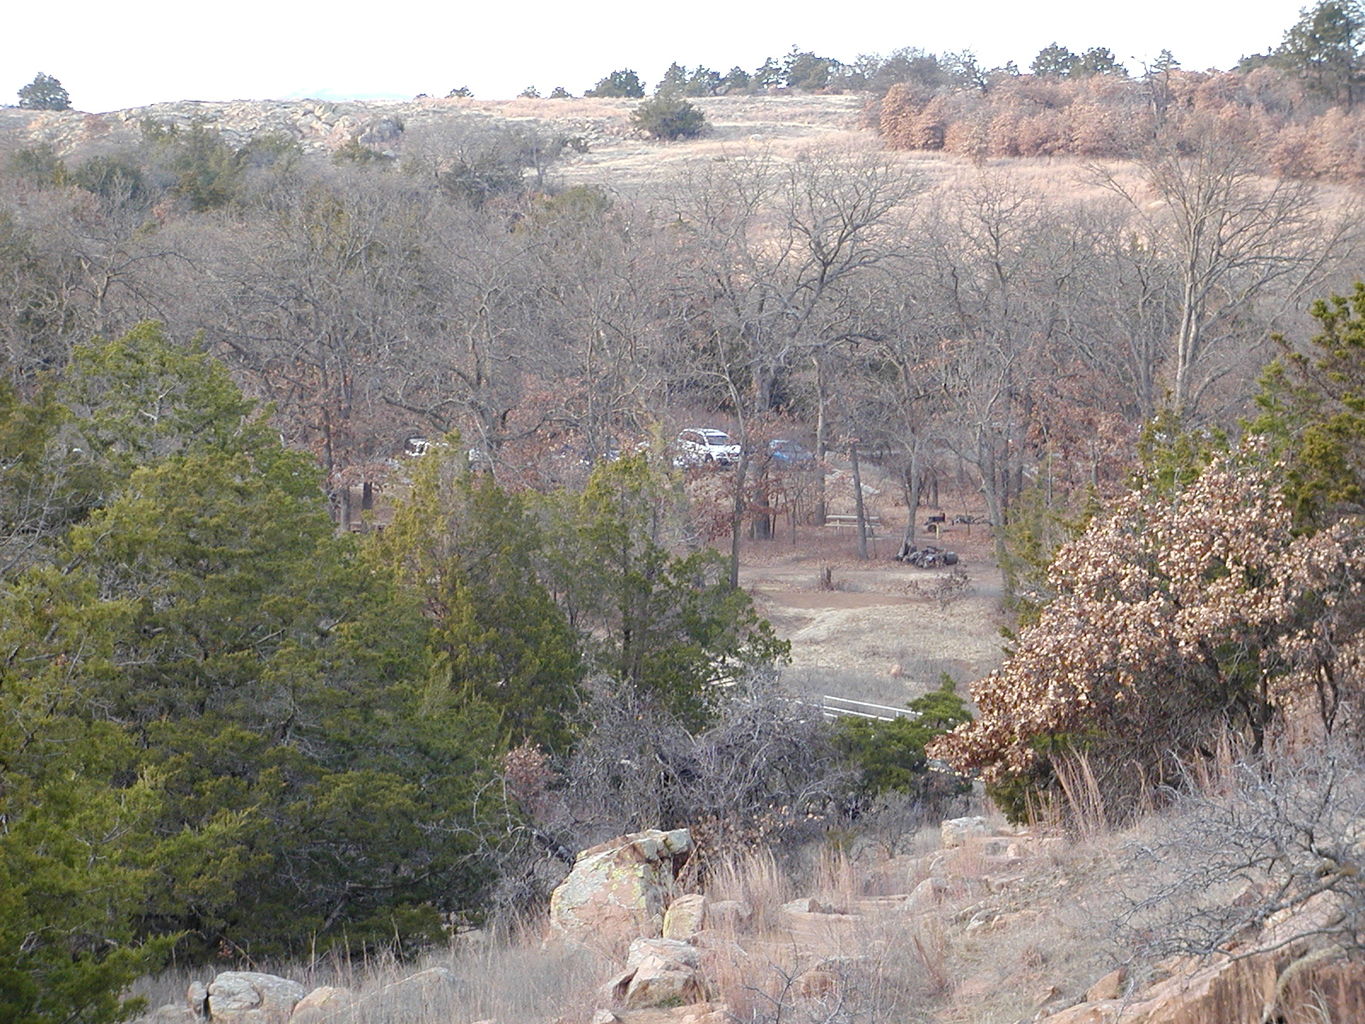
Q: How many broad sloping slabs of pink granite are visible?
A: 1